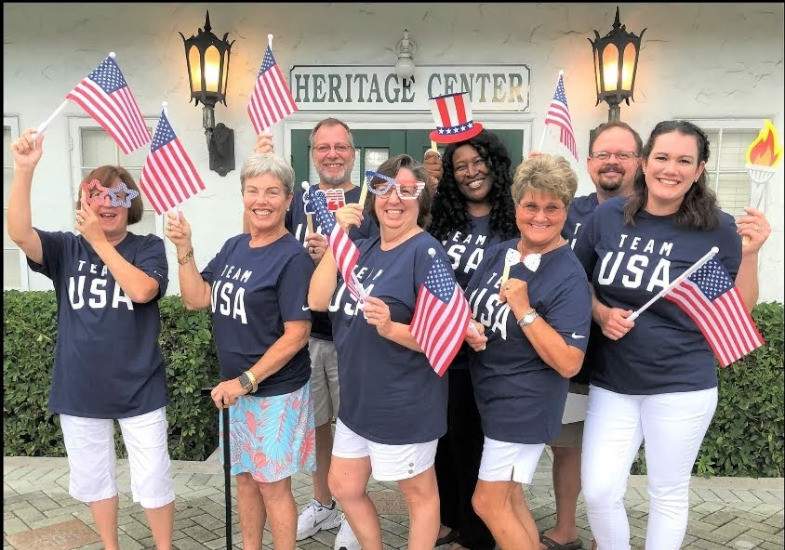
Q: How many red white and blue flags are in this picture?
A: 7